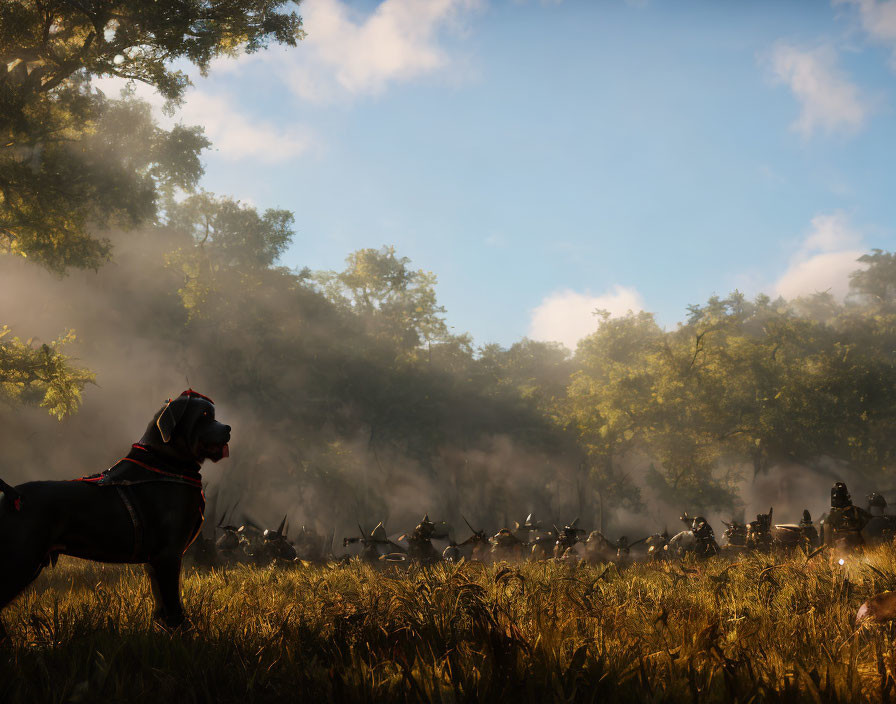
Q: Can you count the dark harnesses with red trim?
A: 1